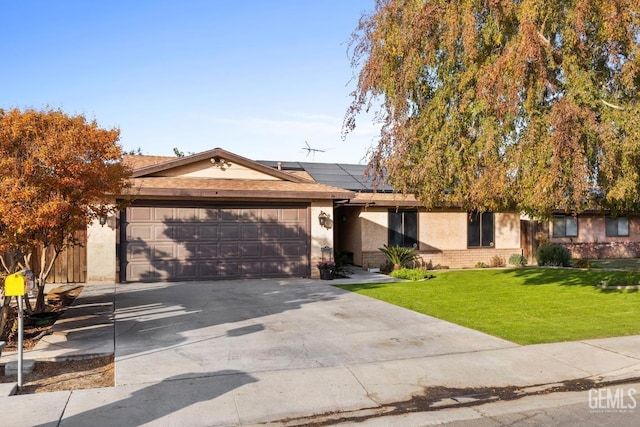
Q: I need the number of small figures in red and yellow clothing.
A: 0